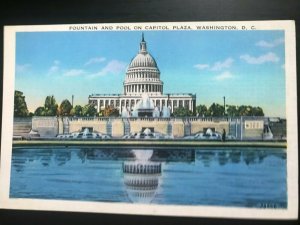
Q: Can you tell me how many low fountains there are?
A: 3